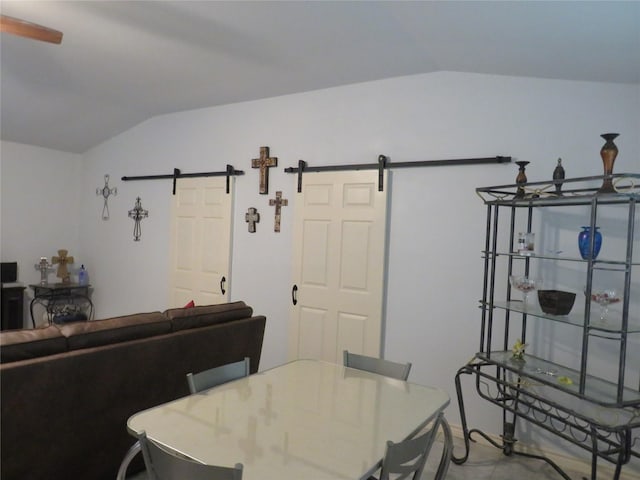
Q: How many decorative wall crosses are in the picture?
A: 5